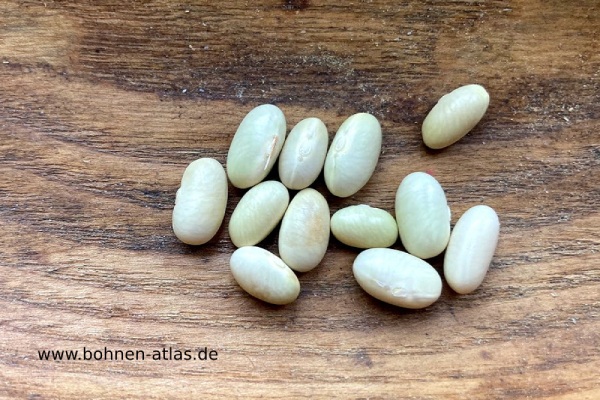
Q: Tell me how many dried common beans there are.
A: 12